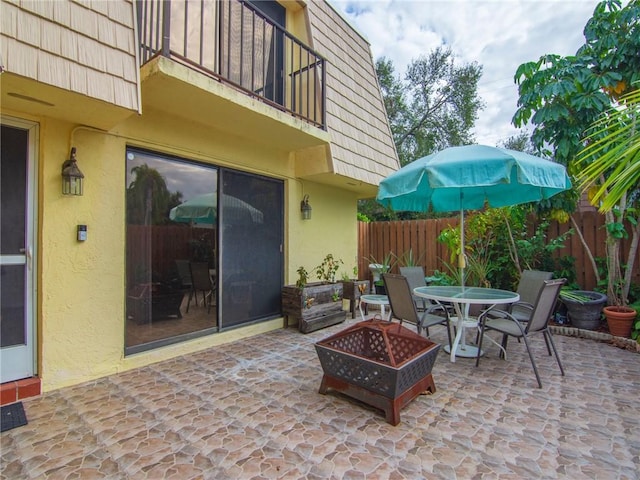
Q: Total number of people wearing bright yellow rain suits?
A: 0